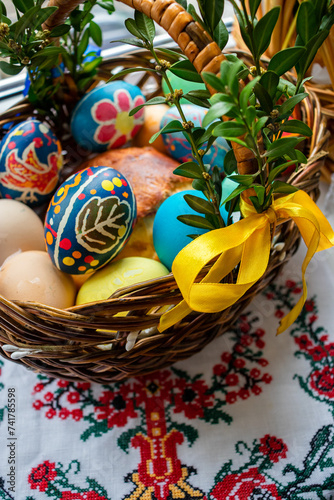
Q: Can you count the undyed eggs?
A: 2